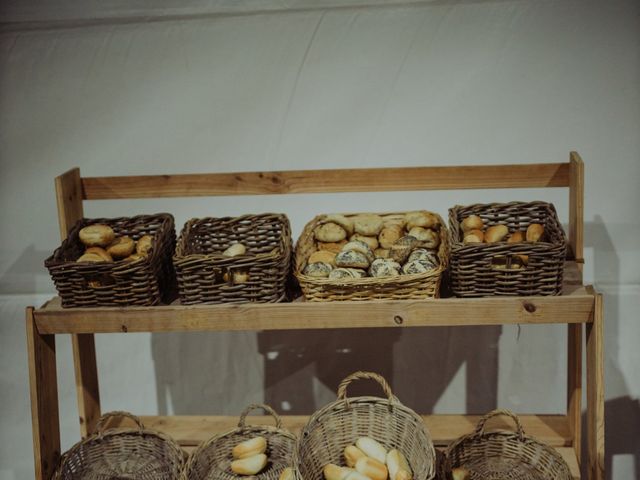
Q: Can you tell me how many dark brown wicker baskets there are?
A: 3